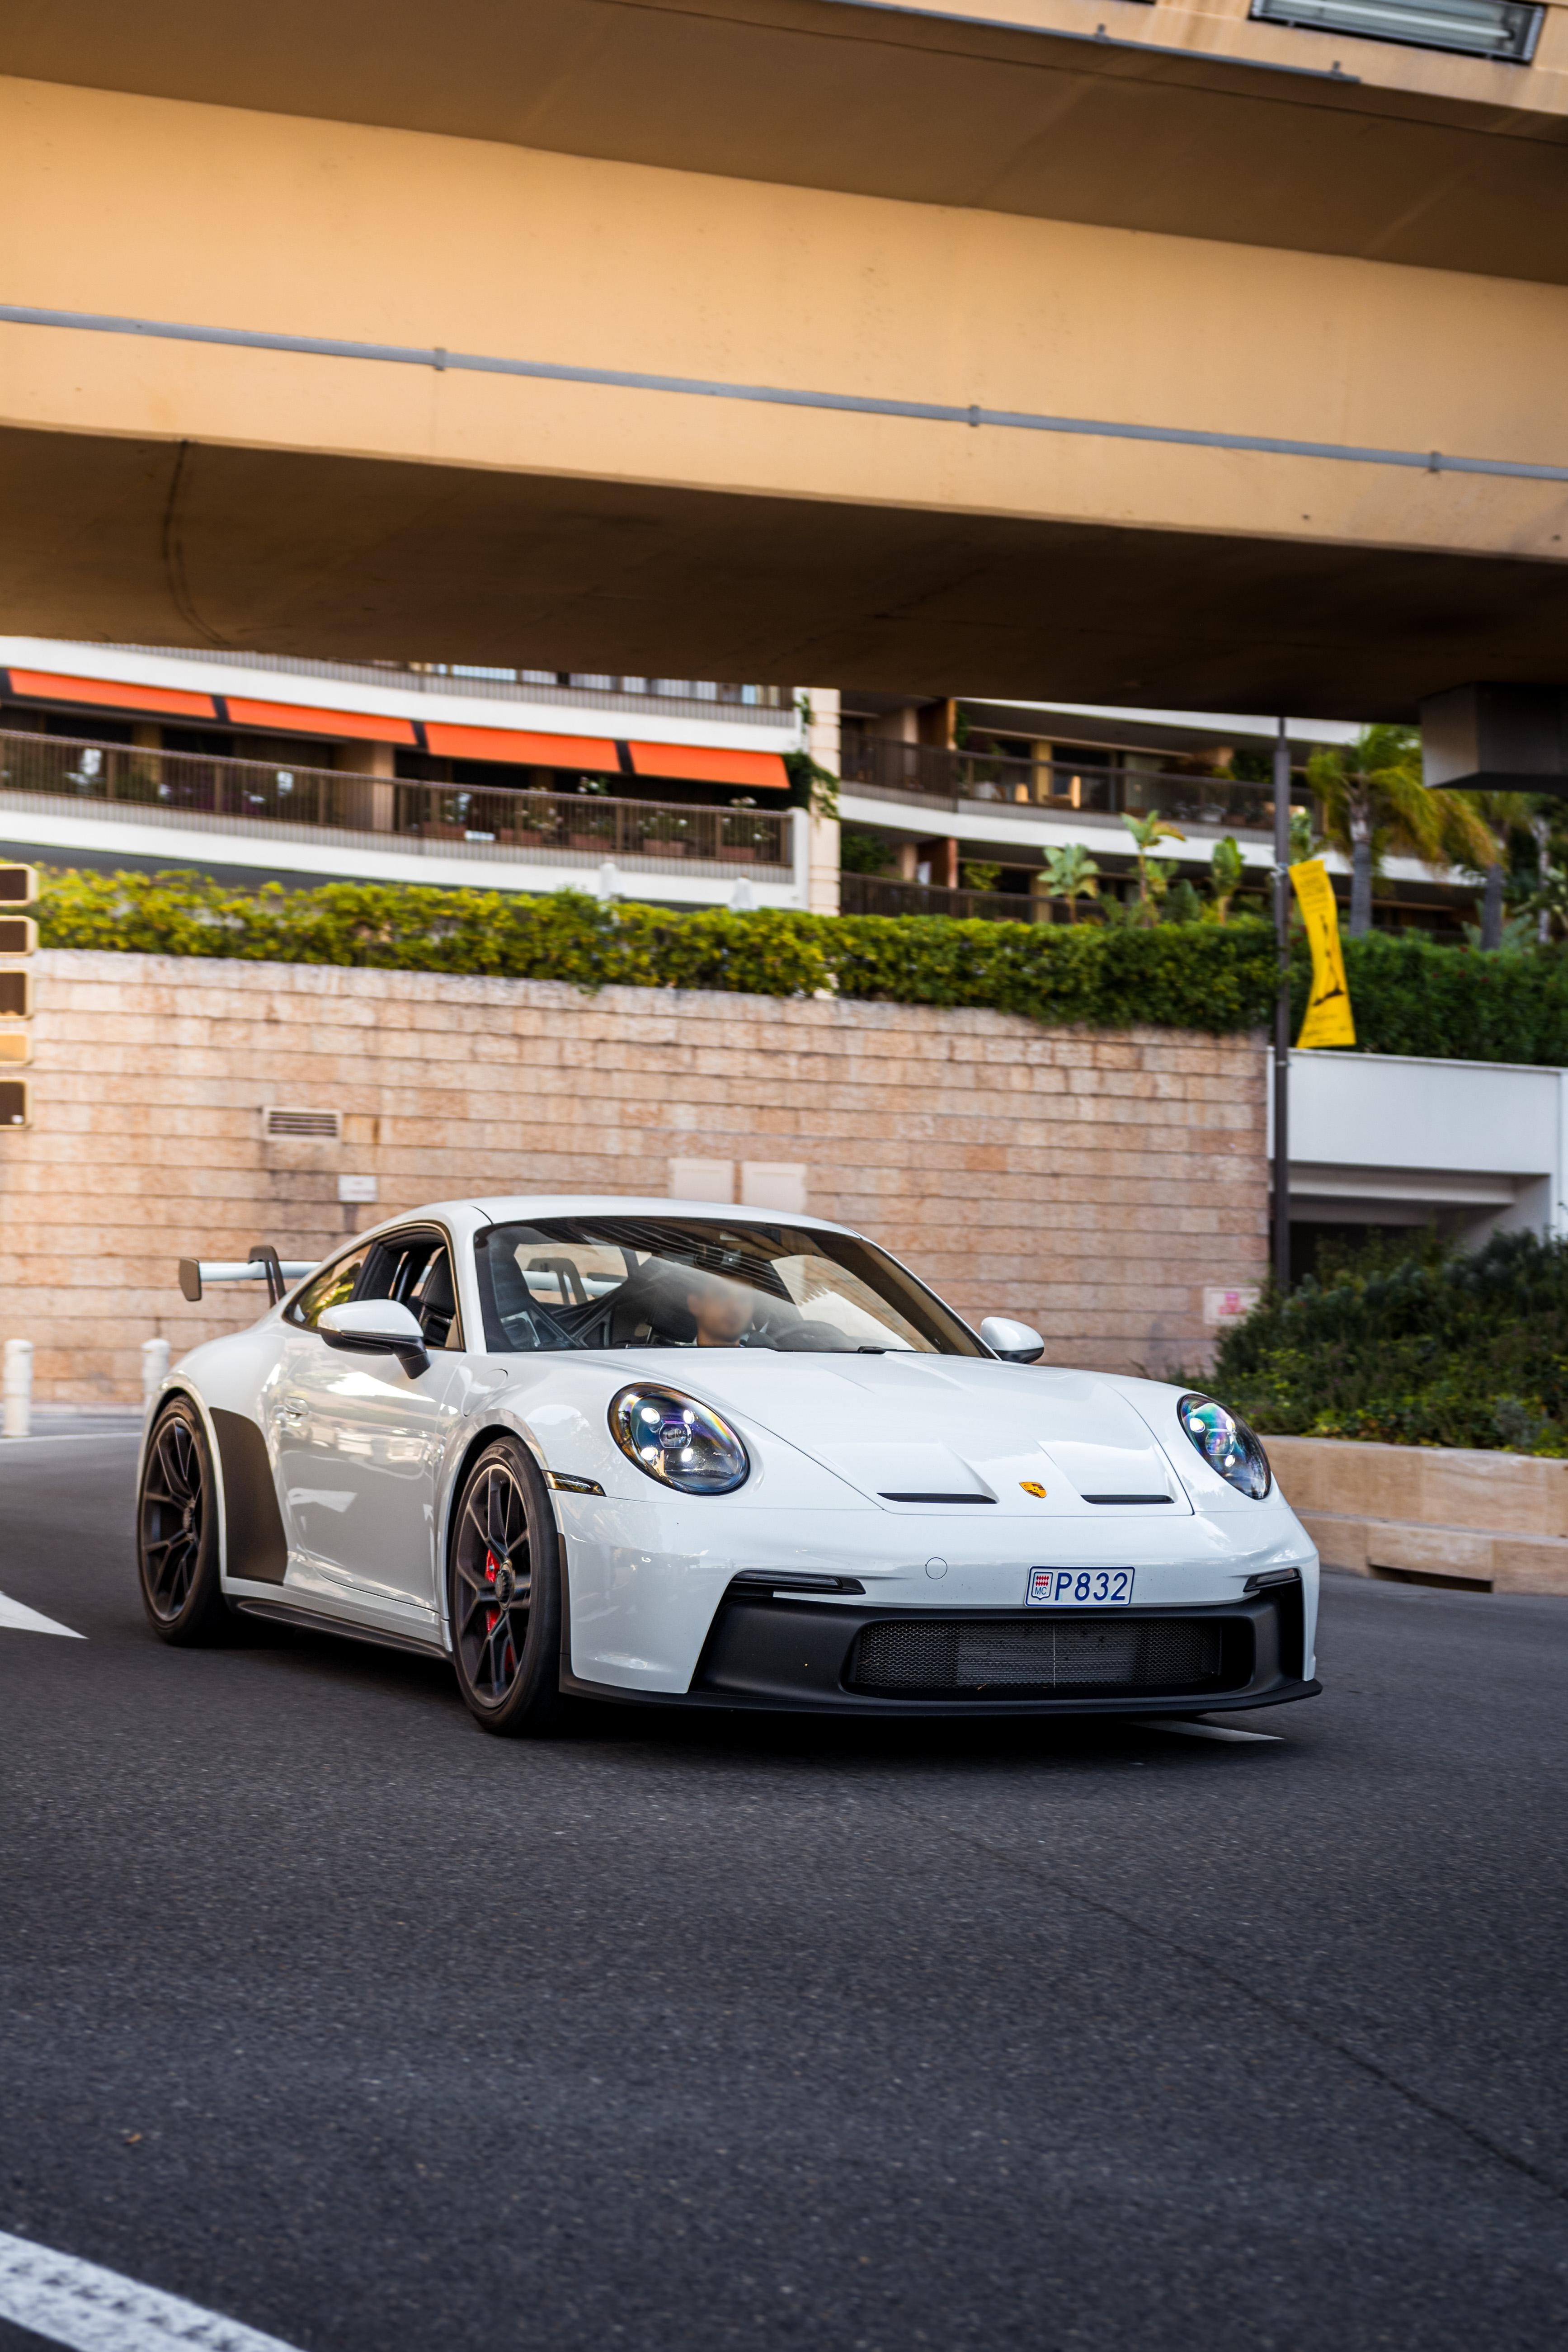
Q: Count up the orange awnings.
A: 4